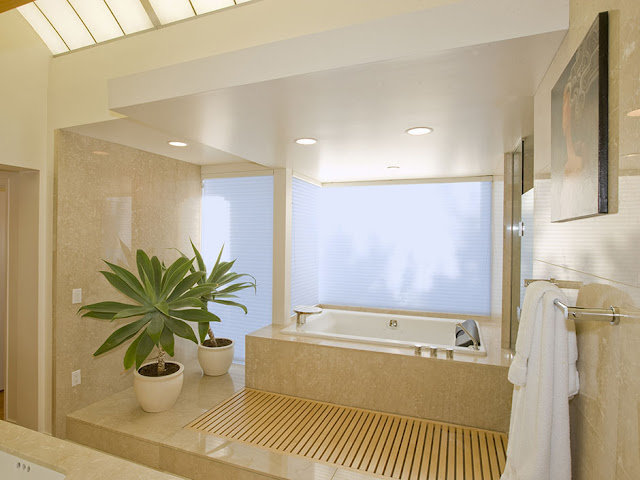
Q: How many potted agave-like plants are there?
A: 2